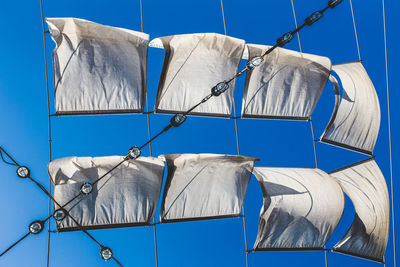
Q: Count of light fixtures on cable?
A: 12